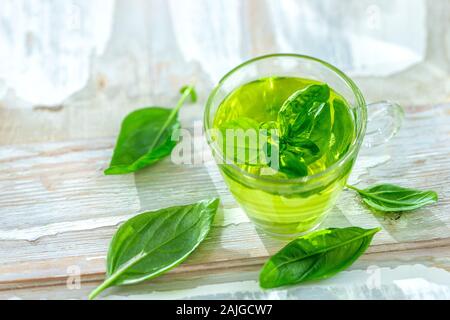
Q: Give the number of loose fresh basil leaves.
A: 4